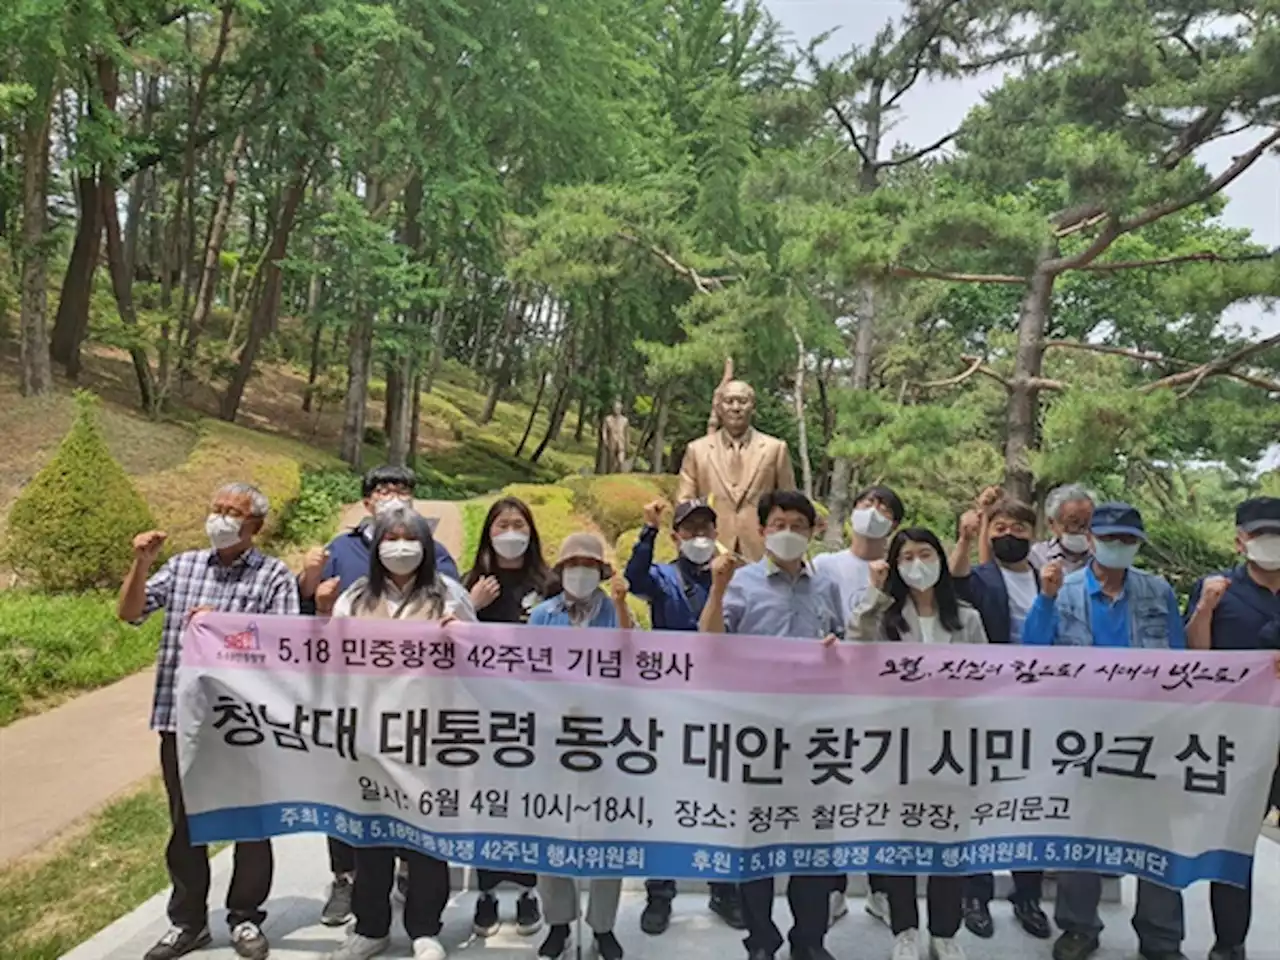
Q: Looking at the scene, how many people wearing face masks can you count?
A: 13